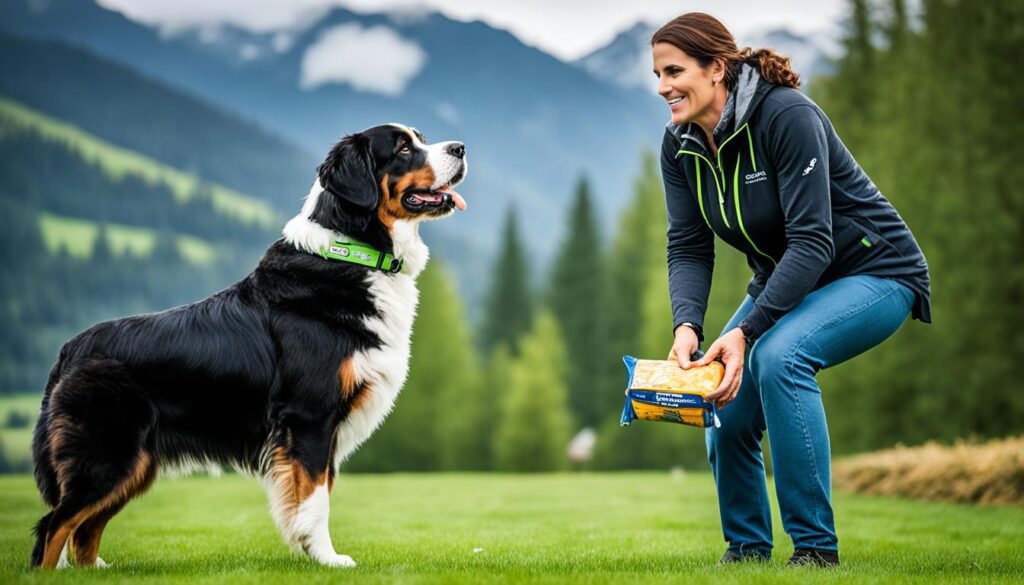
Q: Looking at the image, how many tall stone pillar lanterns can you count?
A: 0